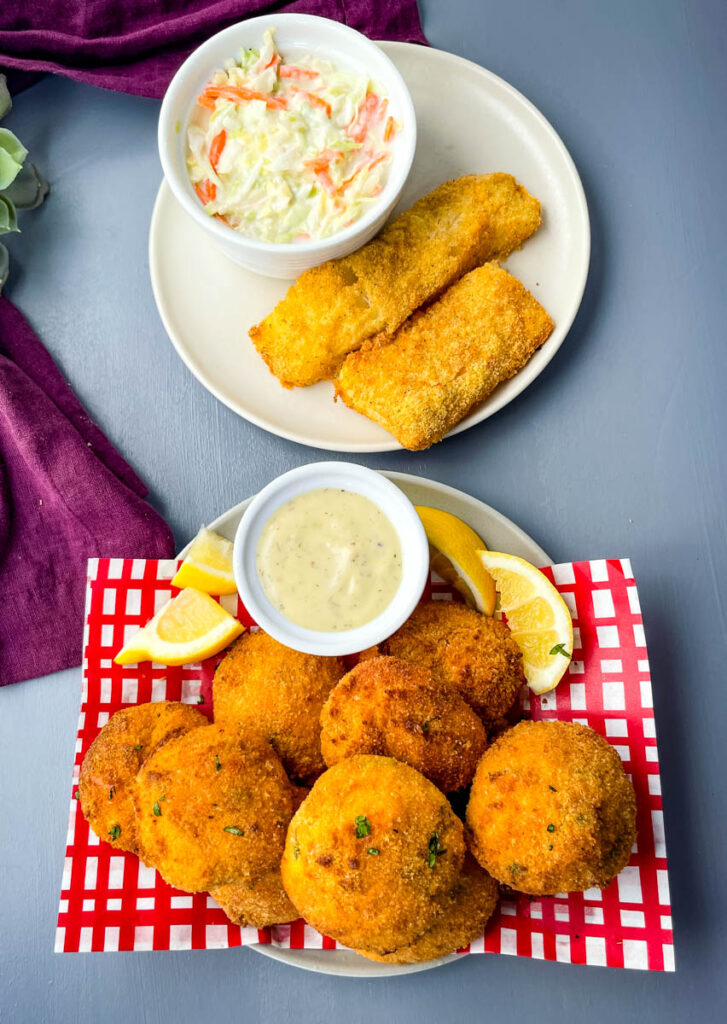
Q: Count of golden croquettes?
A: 9